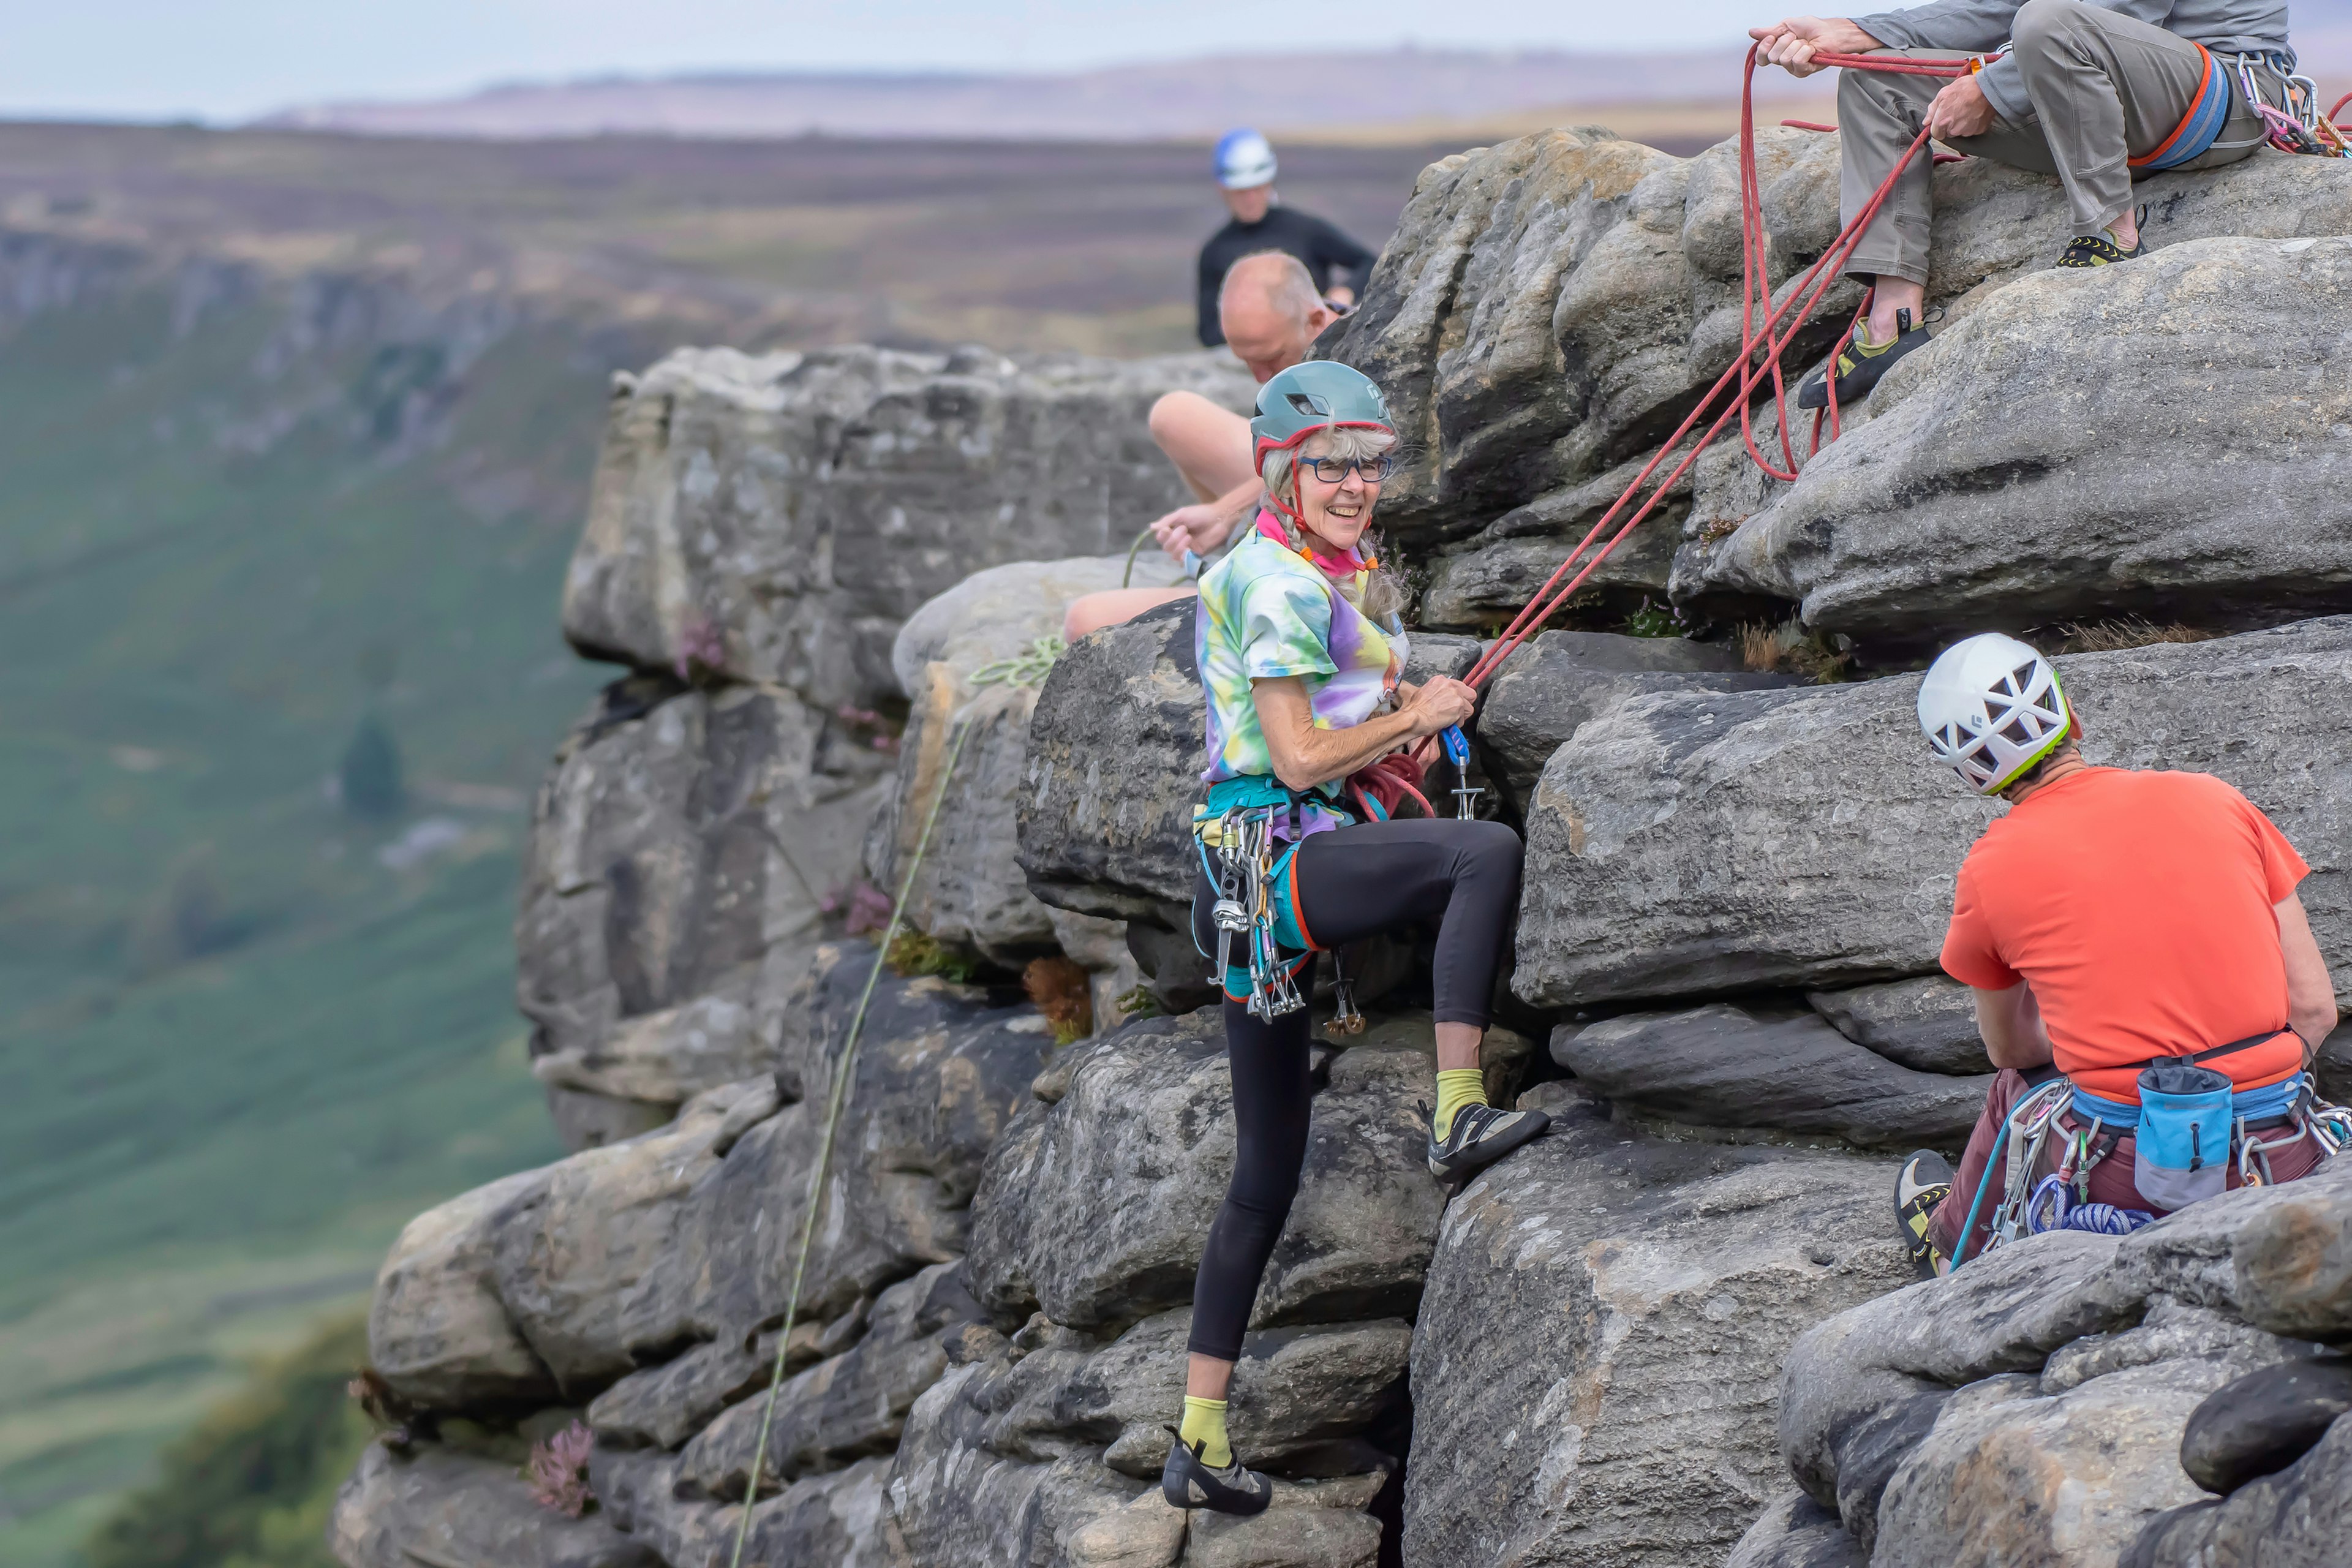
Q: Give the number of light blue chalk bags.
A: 1